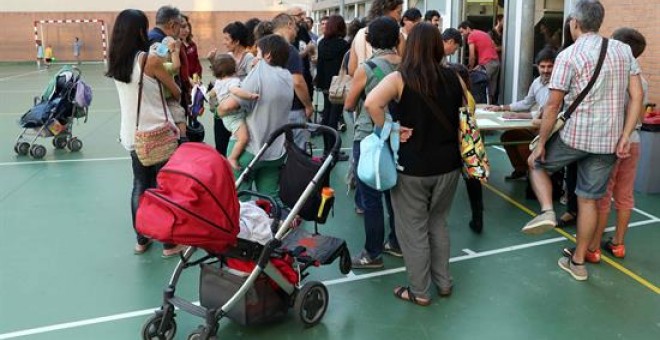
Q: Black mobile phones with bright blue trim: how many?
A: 0